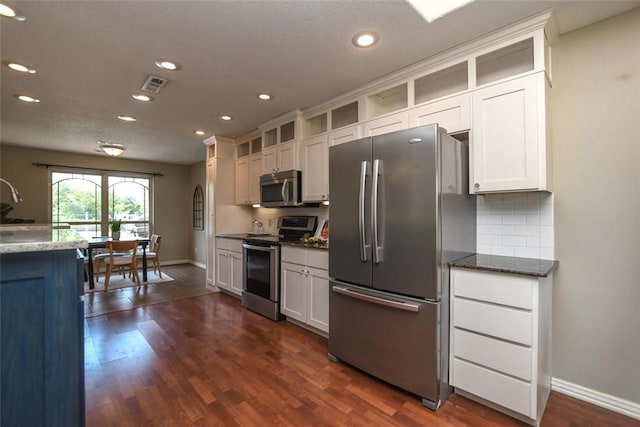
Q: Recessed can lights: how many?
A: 10